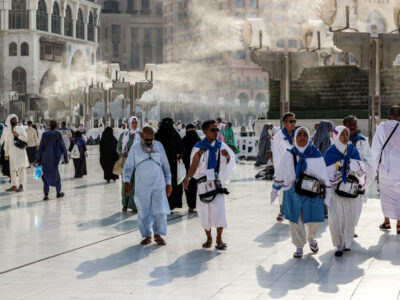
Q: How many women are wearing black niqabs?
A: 3